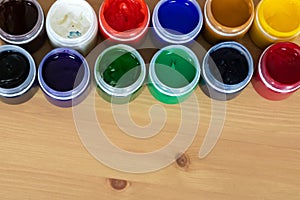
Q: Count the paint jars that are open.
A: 12